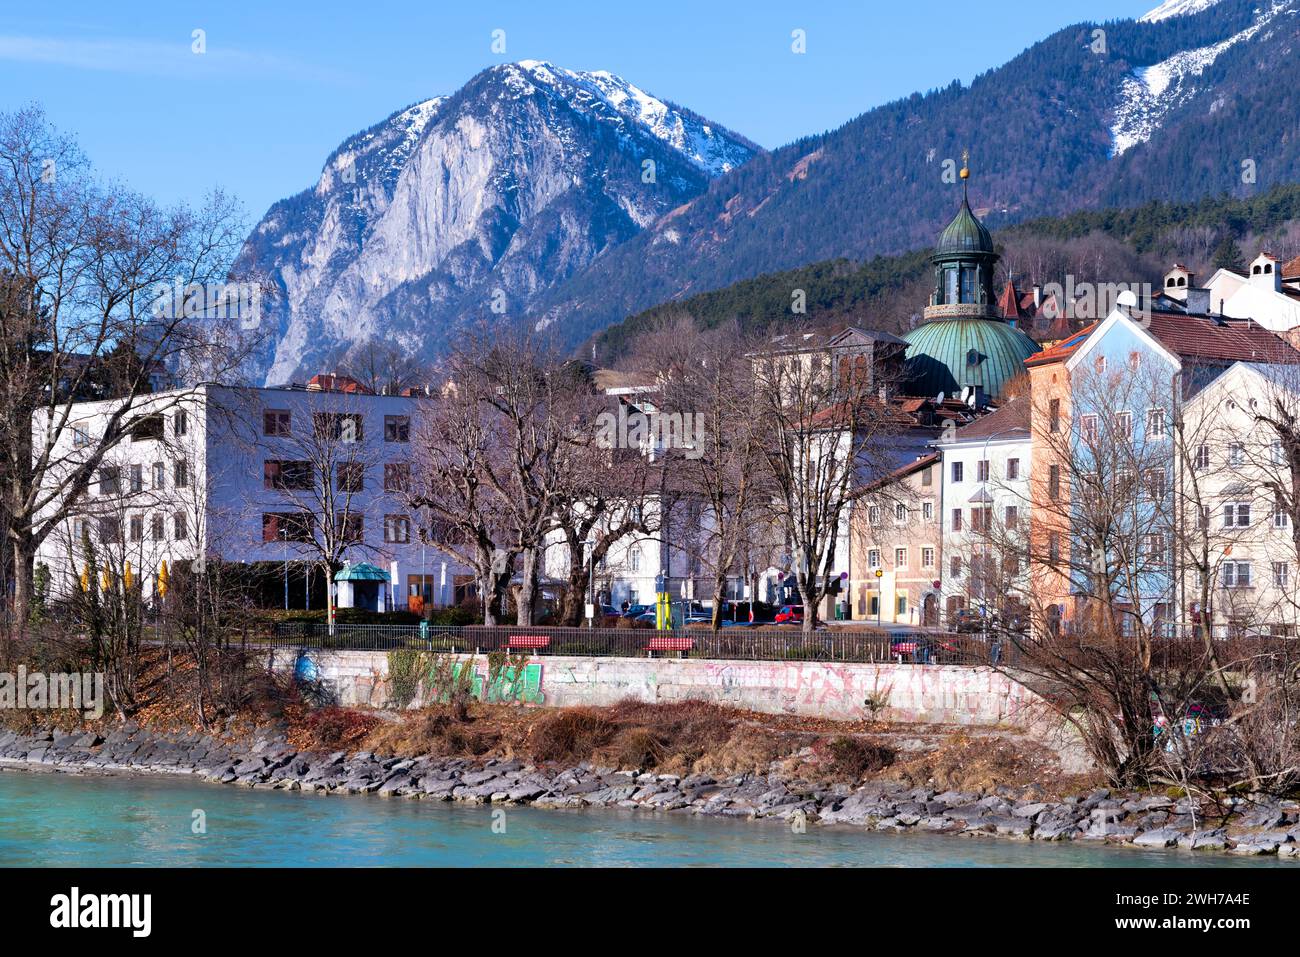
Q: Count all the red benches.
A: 3